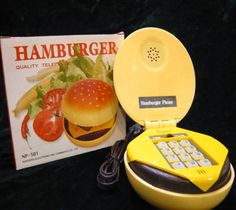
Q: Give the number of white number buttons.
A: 12